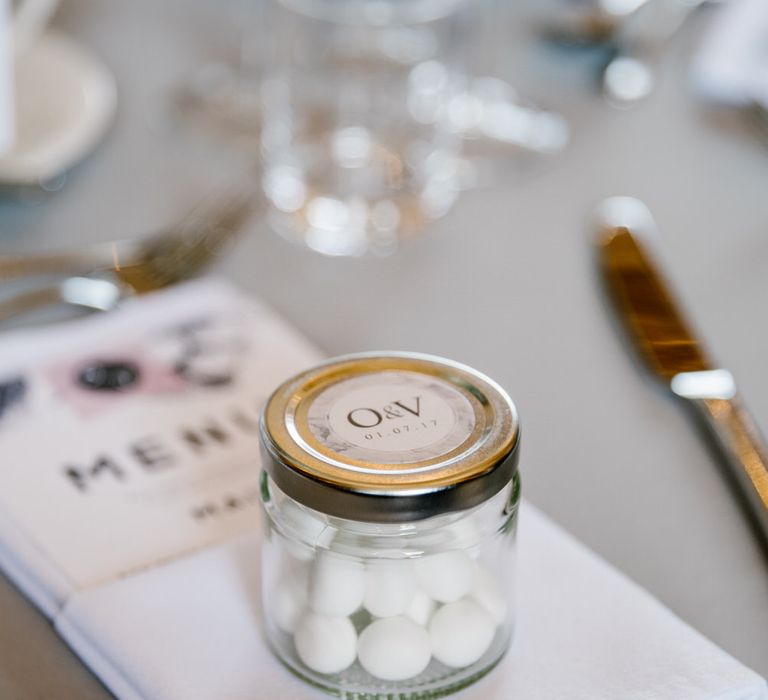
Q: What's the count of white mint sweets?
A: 9